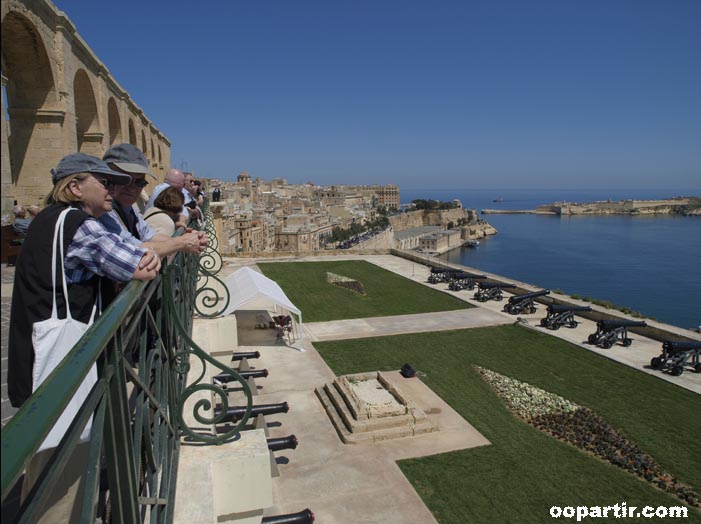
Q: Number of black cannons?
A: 12